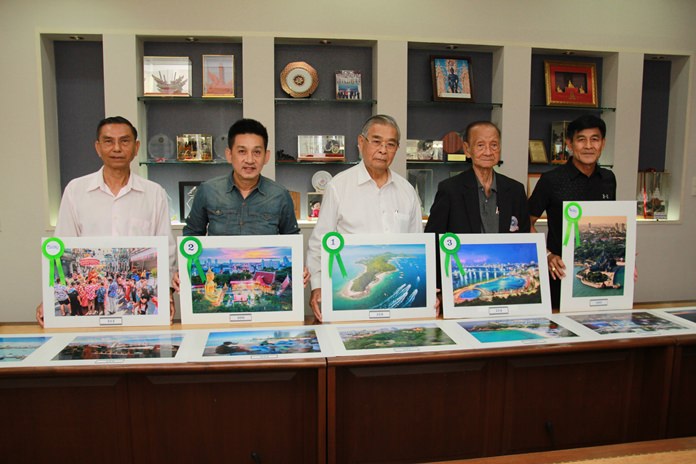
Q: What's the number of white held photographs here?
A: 5